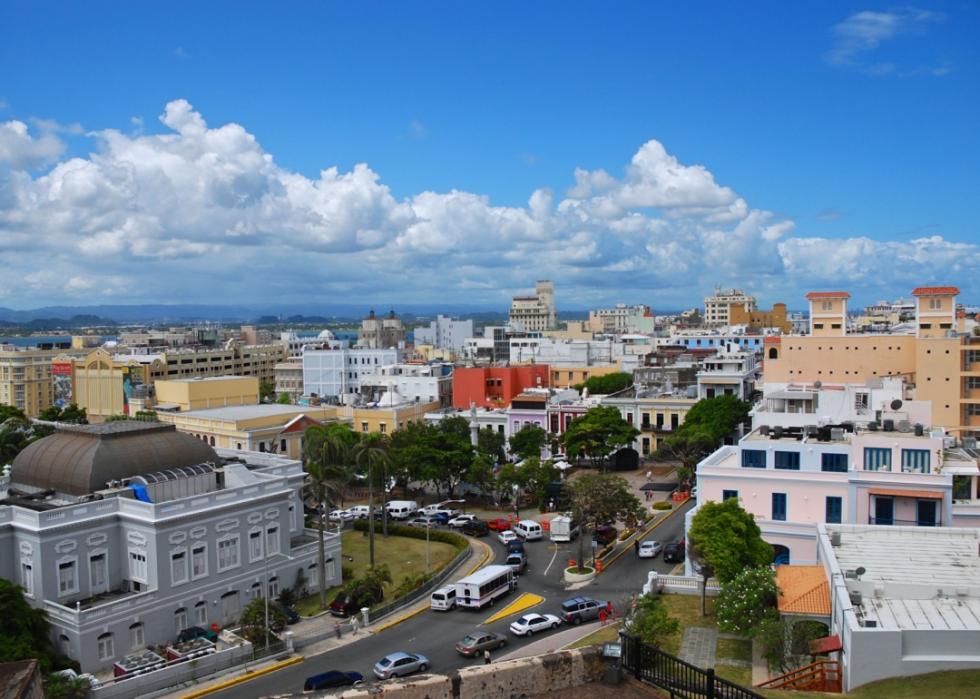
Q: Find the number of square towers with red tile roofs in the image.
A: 2